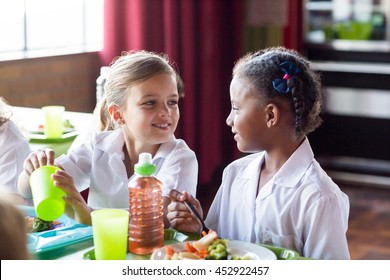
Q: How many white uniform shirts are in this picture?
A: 3